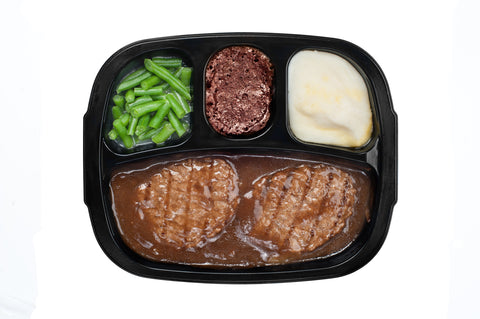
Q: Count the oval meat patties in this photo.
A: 2